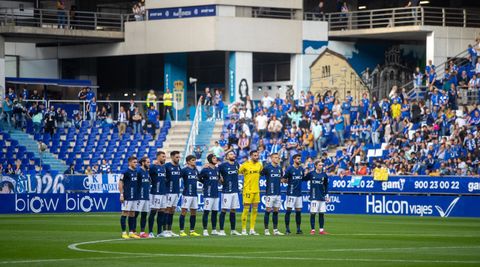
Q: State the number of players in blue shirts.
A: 10